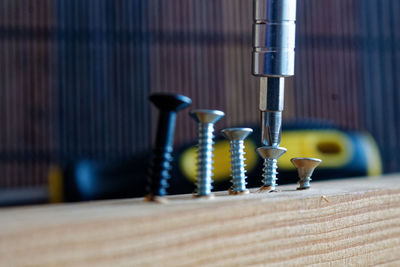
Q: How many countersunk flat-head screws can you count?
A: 5